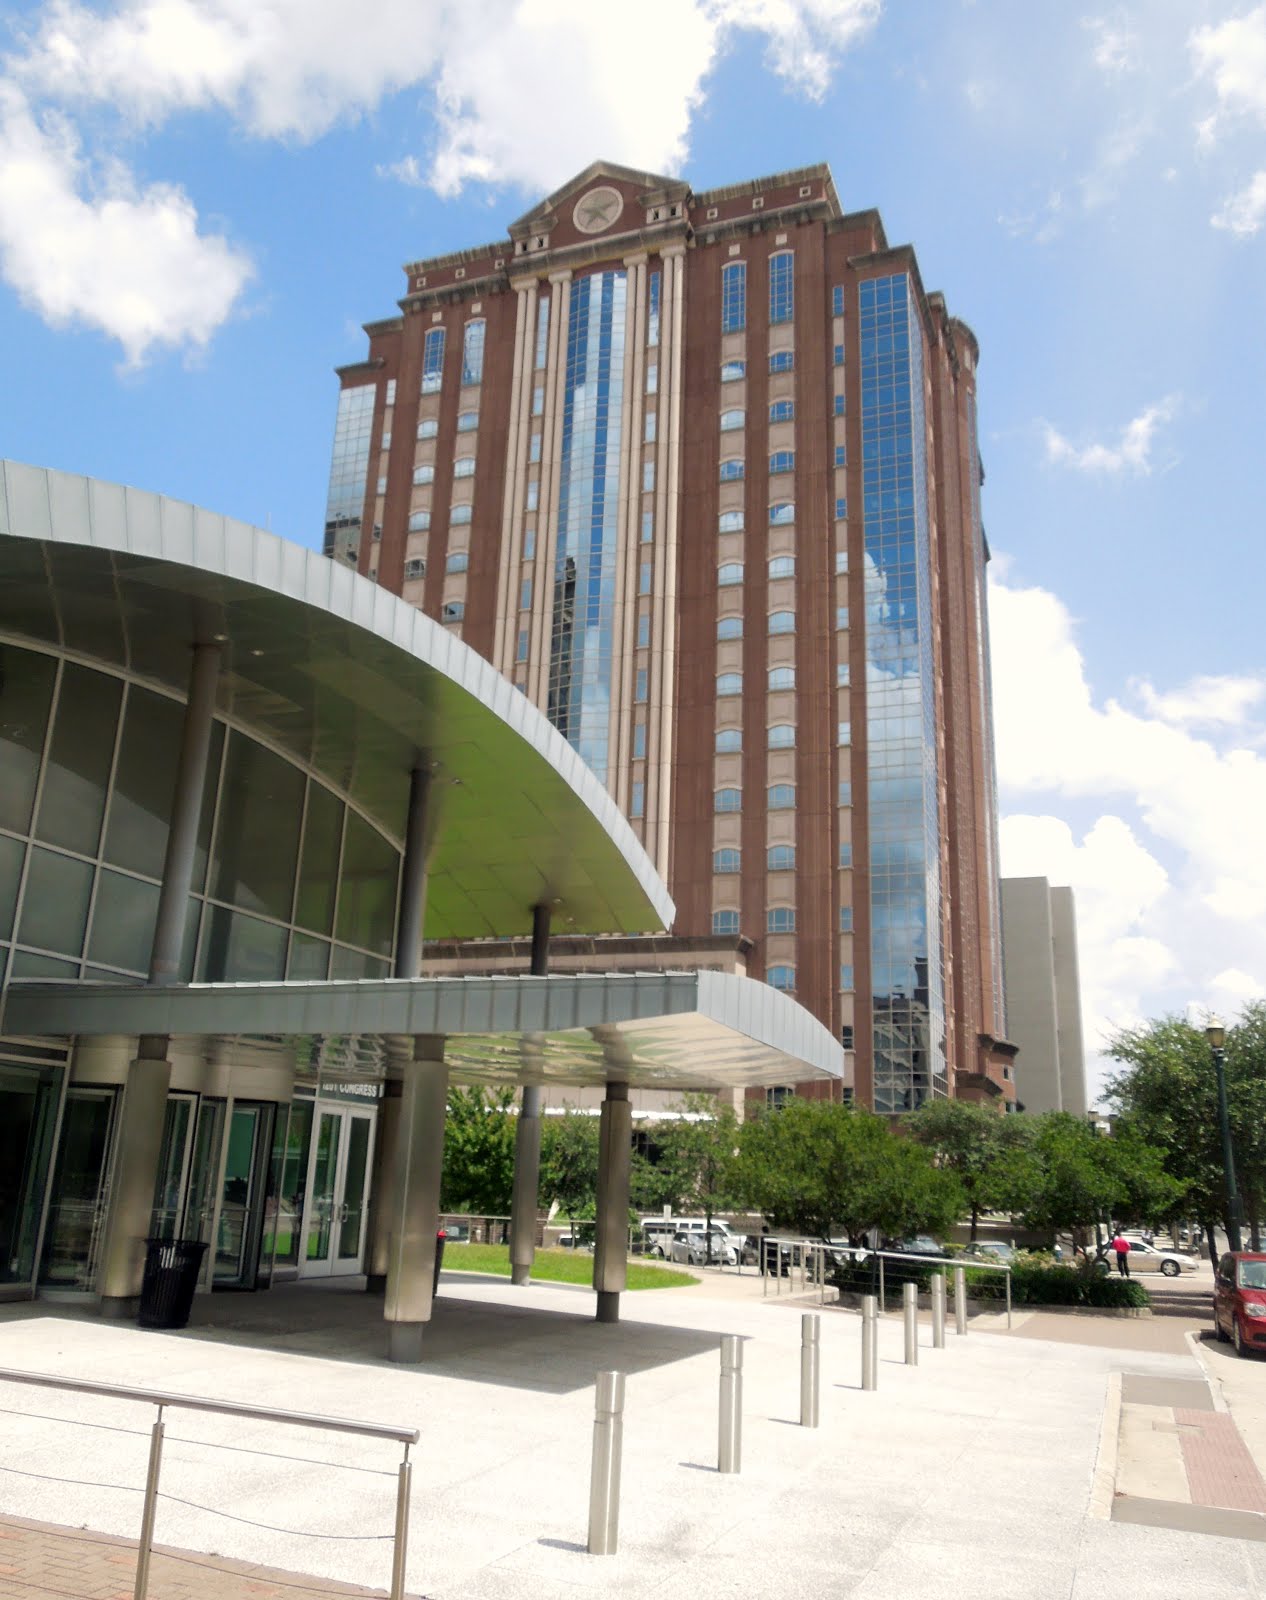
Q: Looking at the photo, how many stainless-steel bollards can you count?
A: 7